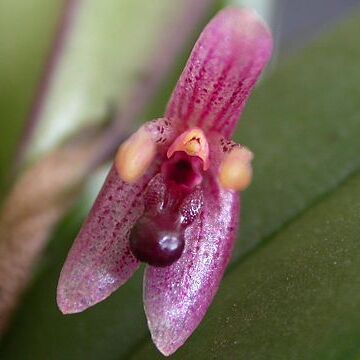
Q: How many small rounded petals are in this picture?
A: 2